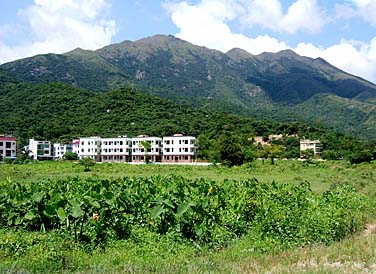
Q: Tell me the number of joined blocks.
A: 4